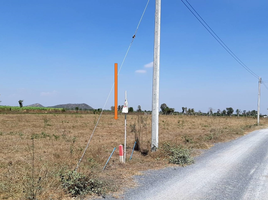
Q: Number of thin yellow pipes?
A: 0